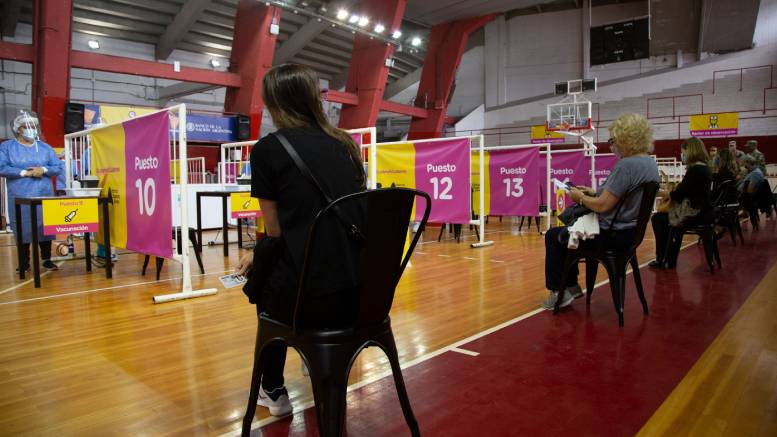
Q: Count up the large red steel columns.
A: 4